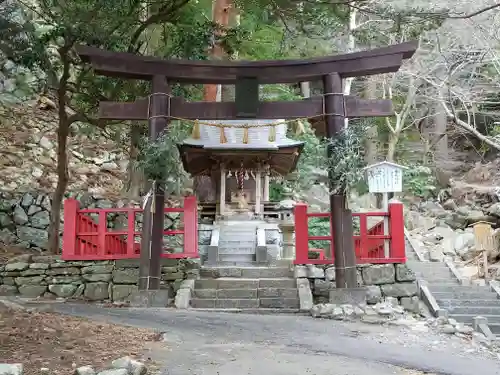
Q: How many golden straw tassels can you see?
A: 5